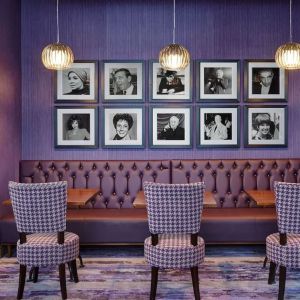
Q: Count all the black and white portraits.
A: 10